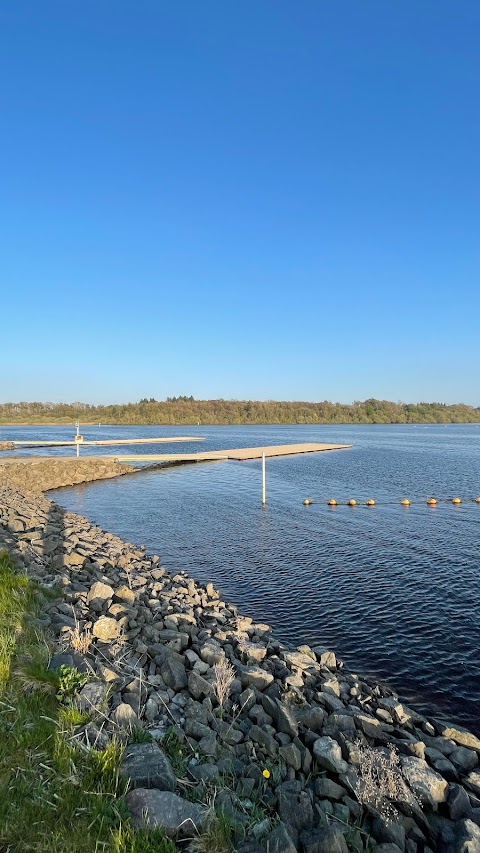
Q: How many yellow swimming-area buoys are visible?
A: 8